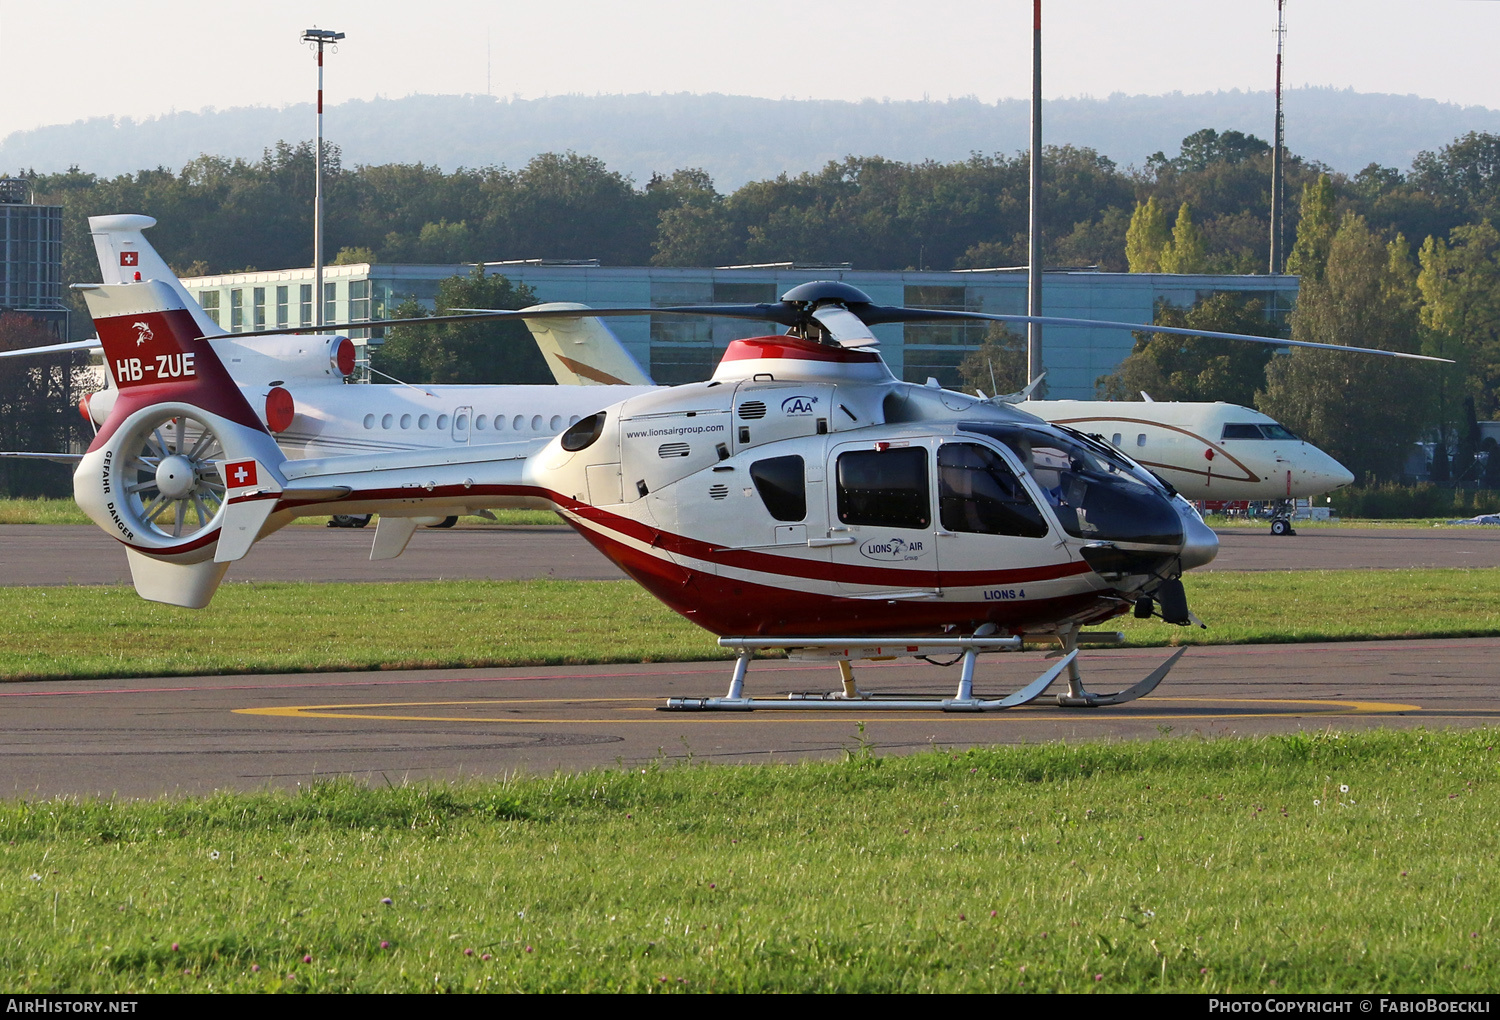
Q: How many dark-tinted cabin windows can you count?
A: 3